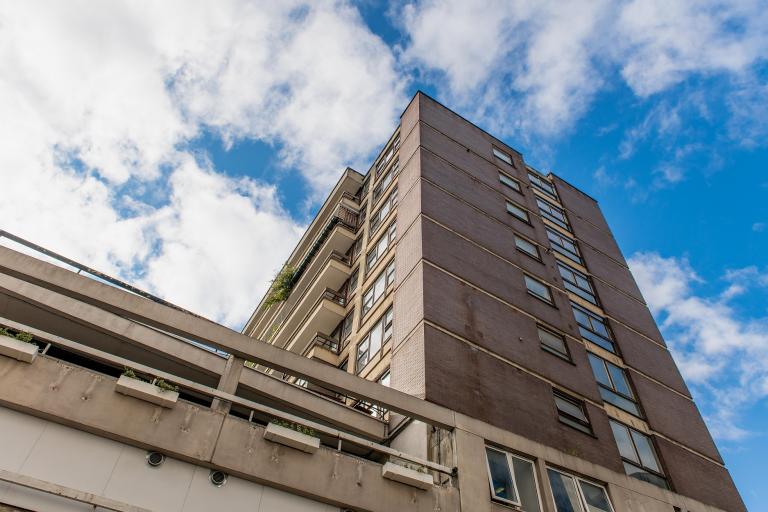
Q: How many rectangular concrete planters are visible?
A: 4